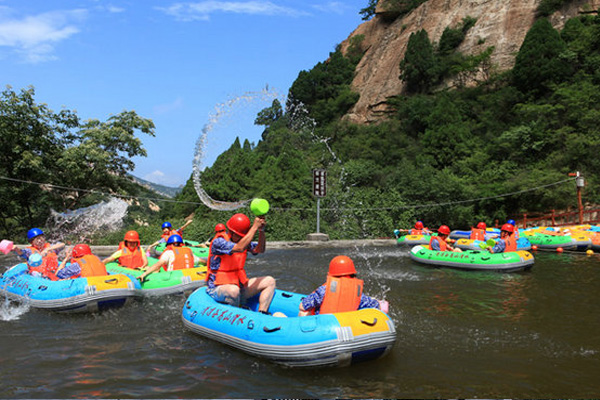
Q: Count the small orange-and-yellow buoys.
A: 3